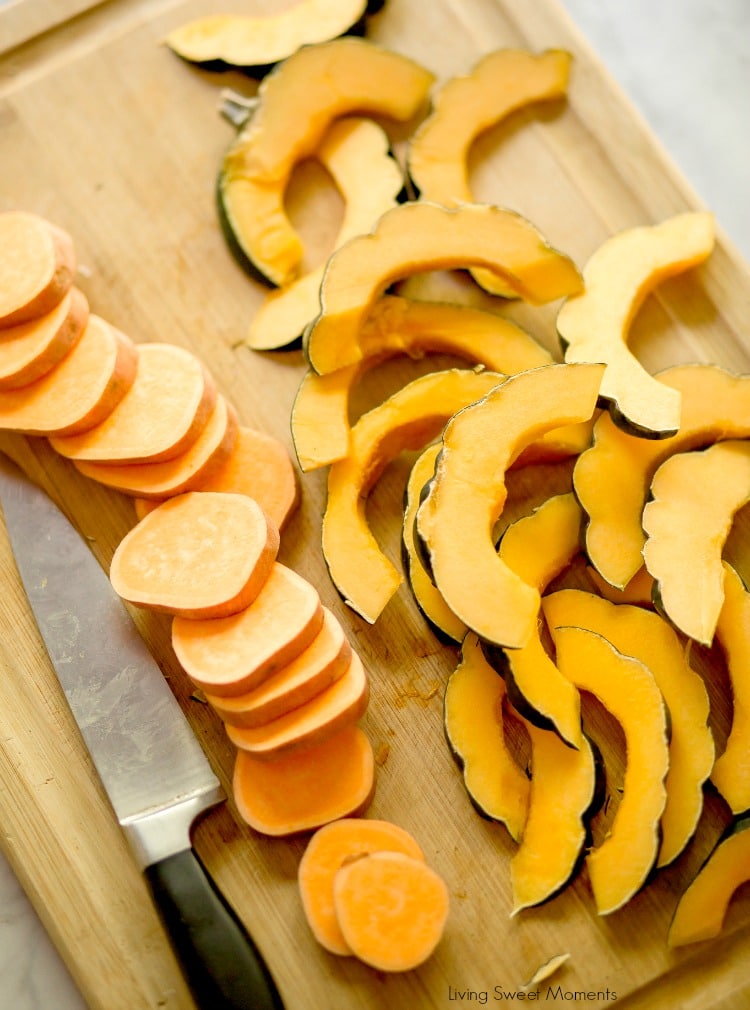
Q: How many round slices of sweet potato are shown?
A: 13